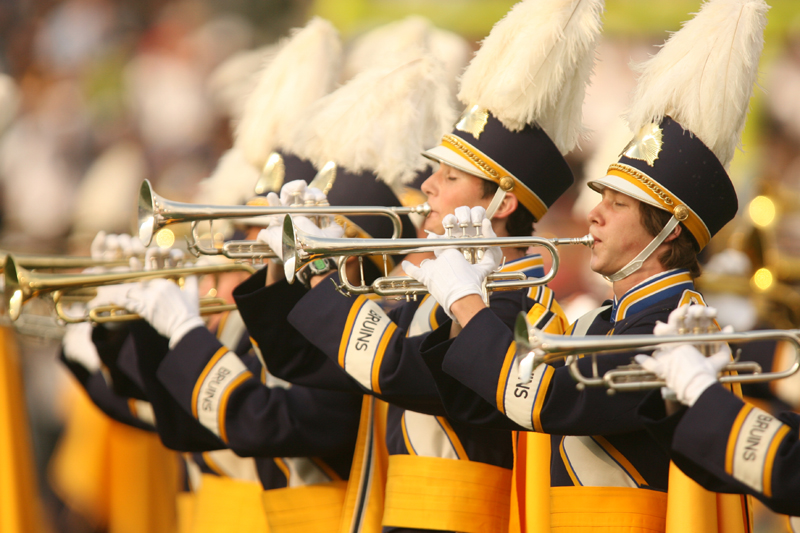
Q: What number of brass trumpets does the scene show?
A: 2